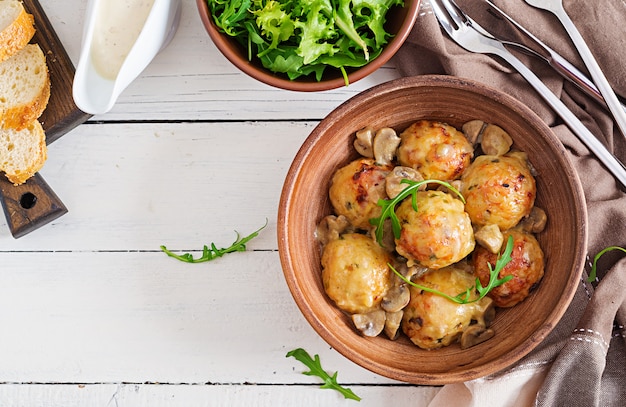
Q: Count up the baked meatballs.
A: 7